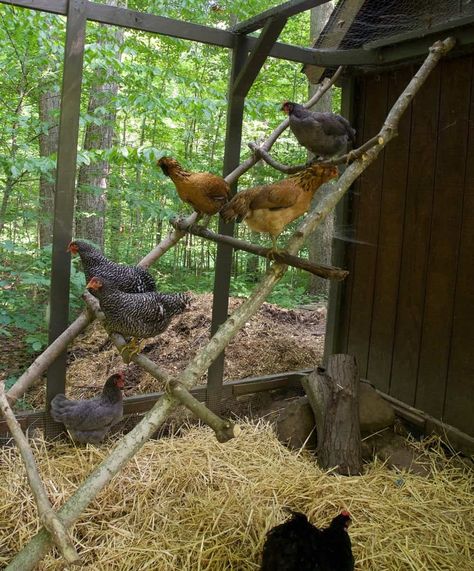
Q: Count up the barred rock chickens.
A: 2